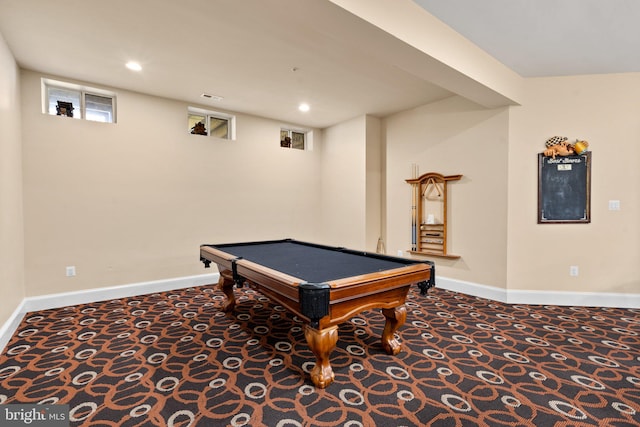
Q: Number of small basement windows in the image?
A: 3